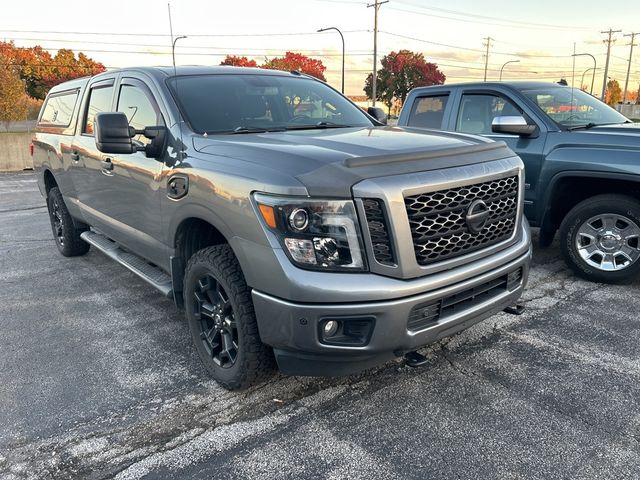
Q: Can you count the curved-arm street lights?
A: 5